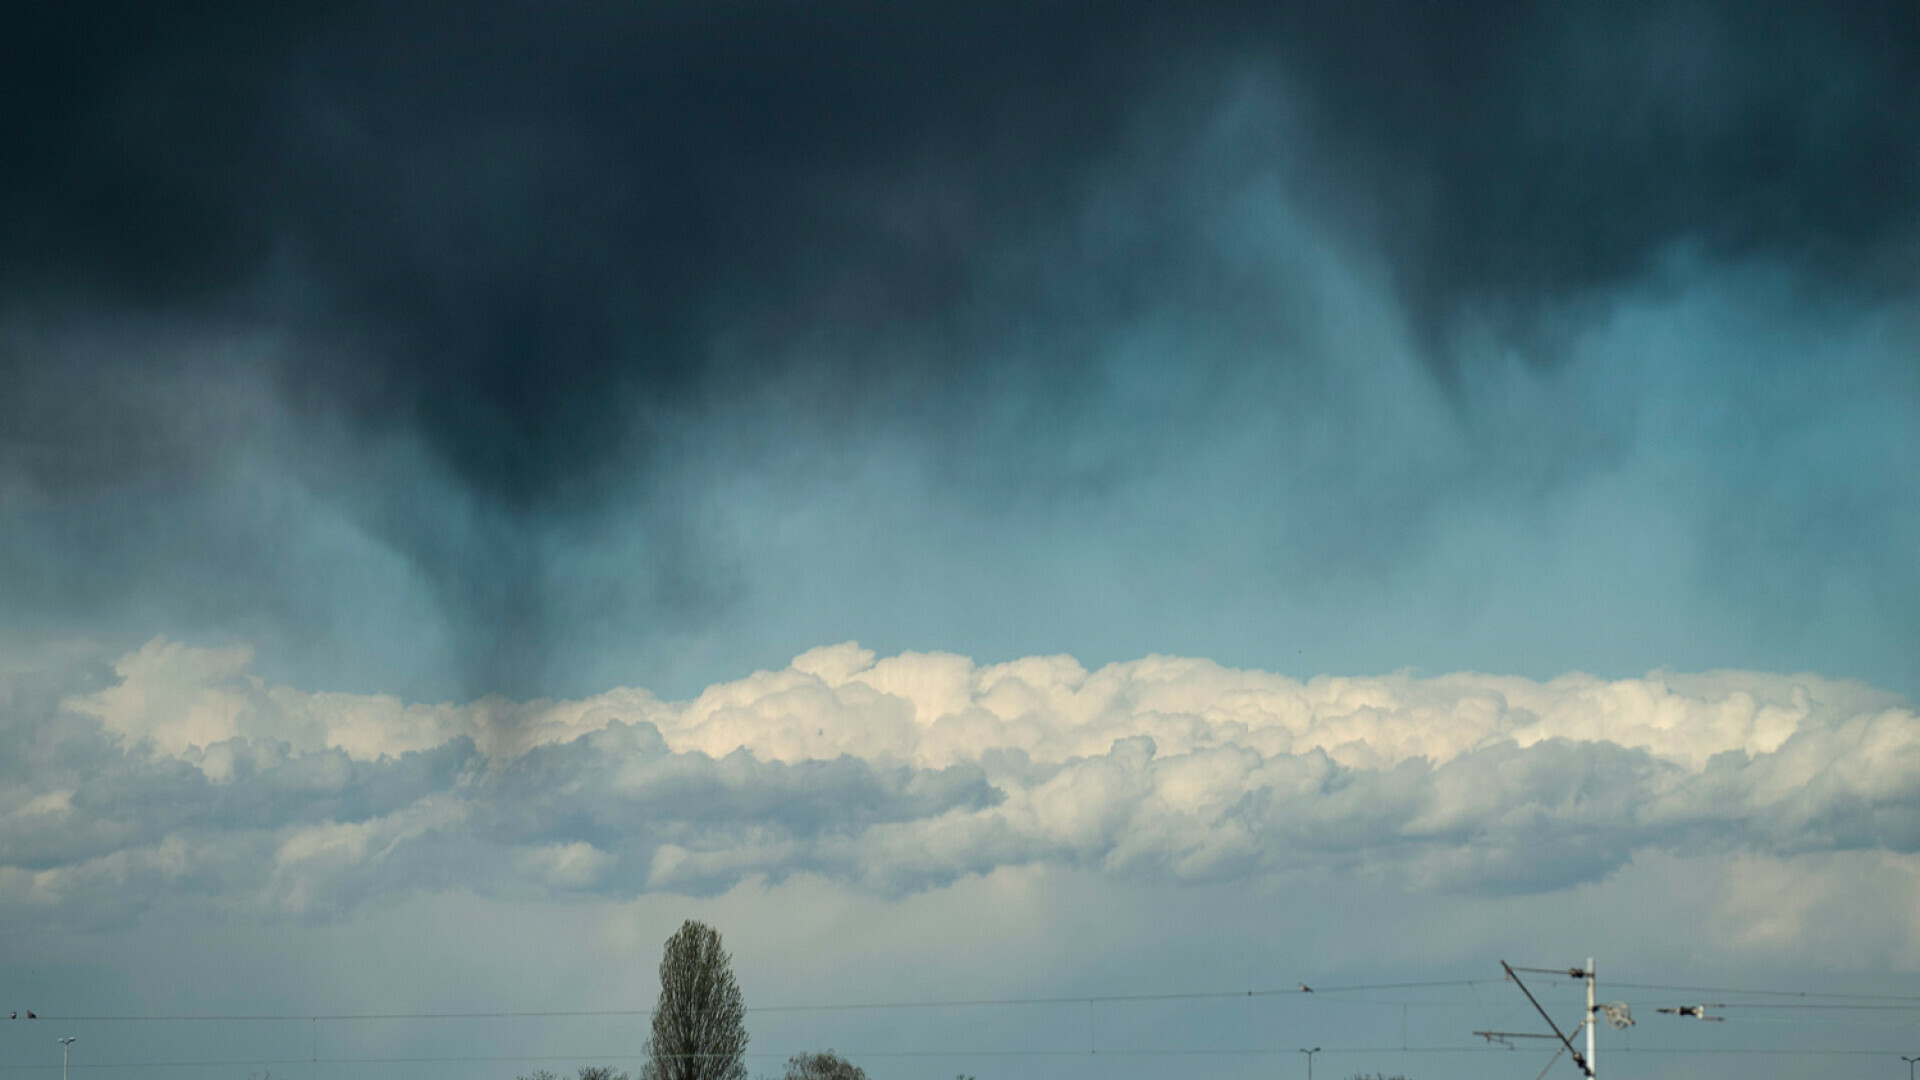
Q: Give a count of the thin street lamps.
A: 3